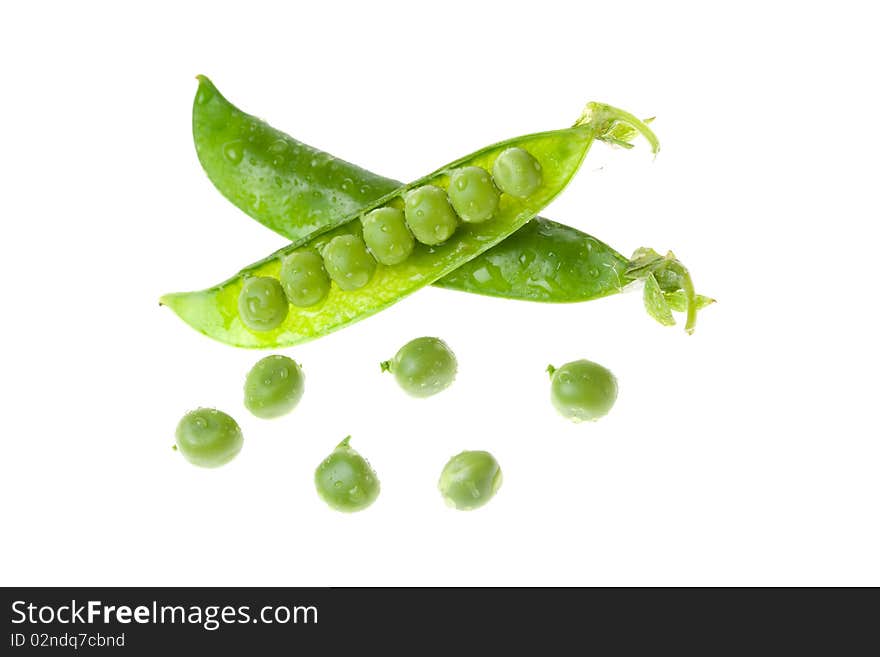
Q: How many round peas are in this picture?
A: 13